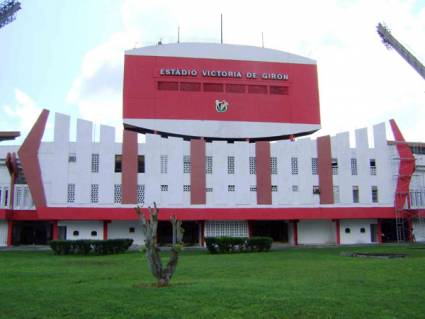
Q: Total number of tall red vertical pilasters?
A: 4